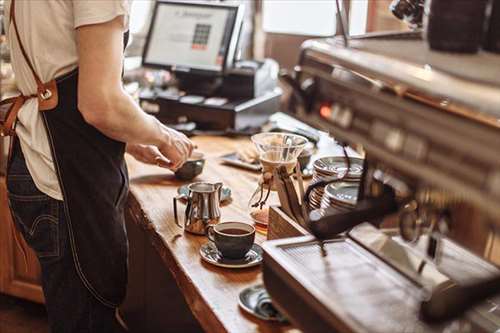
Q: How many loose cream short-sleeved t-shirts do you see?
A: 1